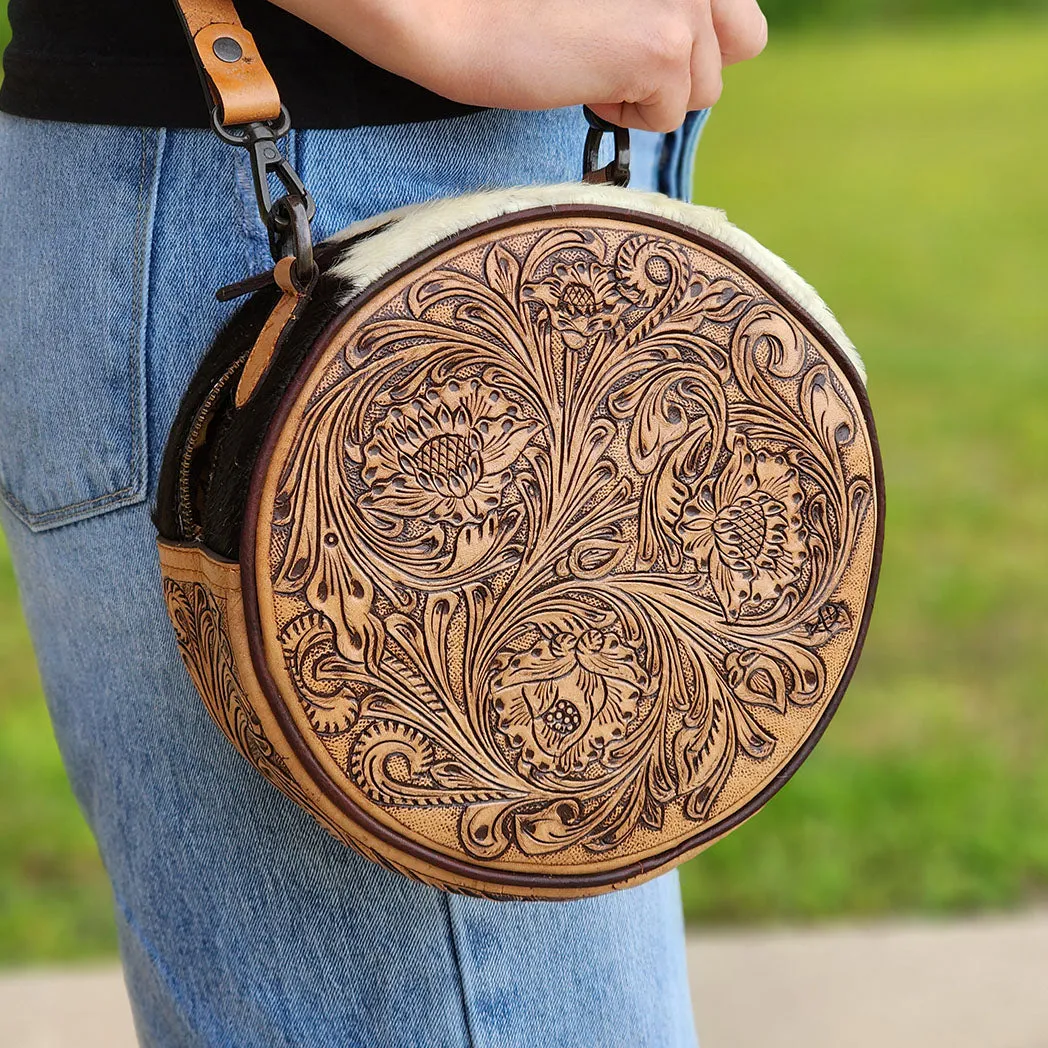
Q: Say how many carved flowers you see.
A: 4